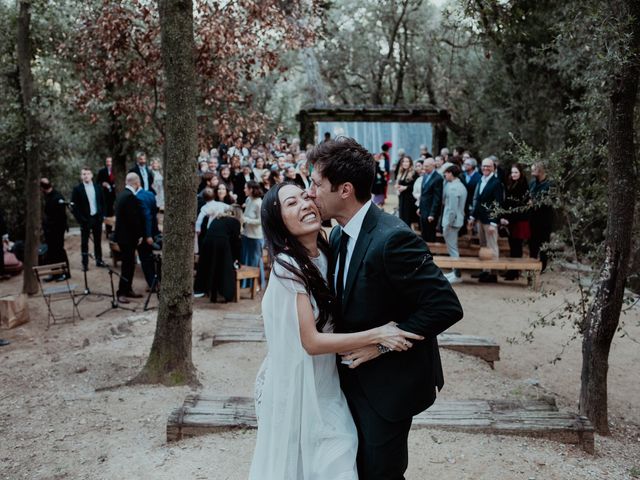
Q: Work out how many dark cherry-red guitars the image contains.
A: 0